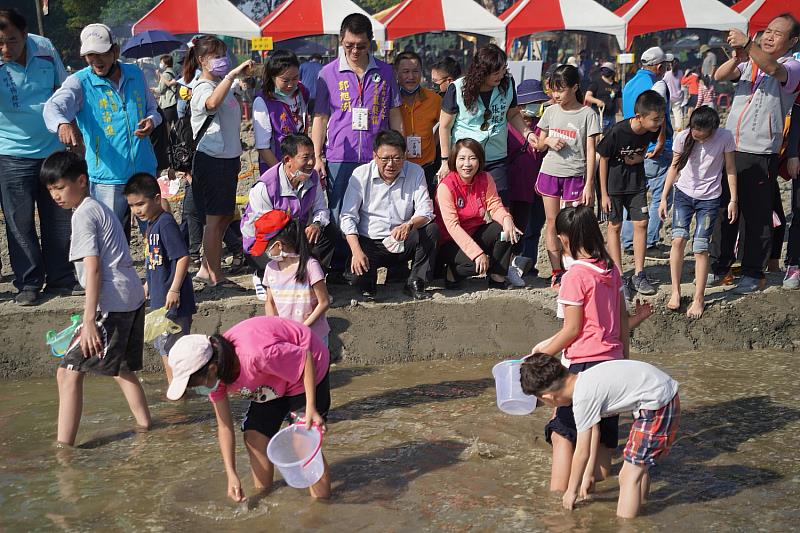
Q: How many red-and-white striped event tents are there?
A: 6